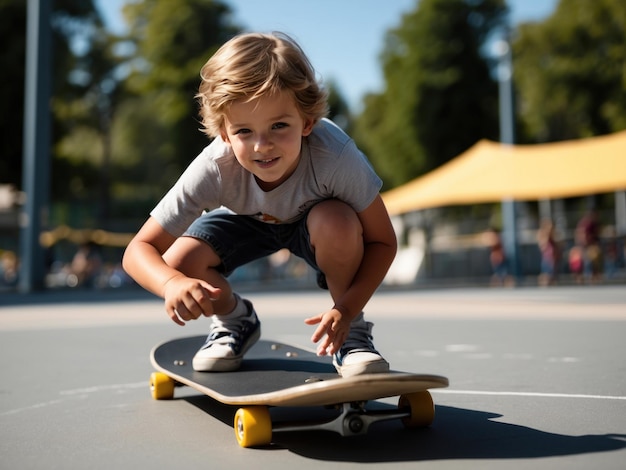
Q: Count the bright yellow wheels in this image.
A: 3